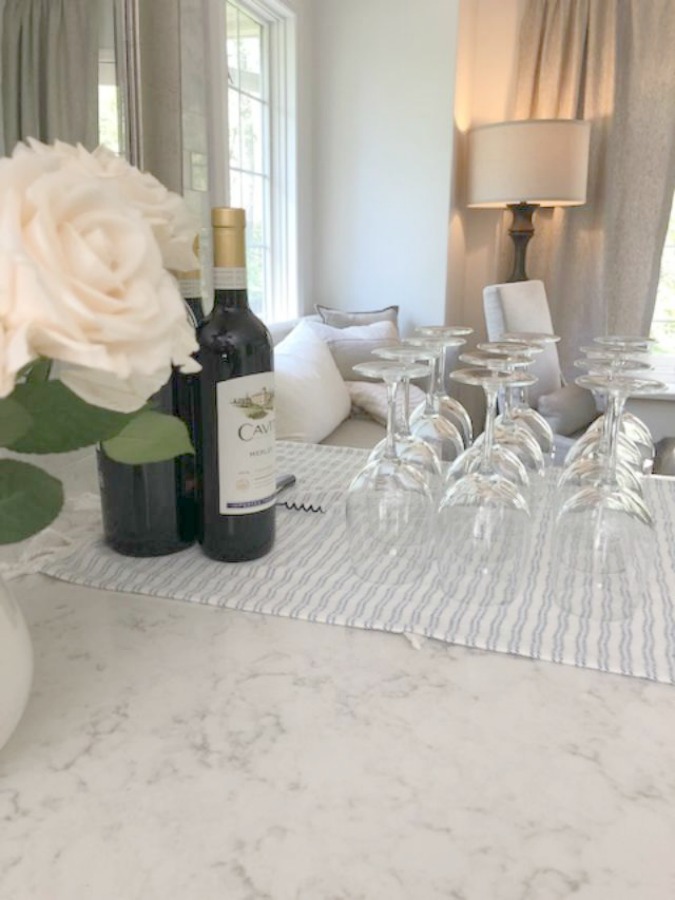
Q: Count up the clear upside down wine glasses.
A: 12